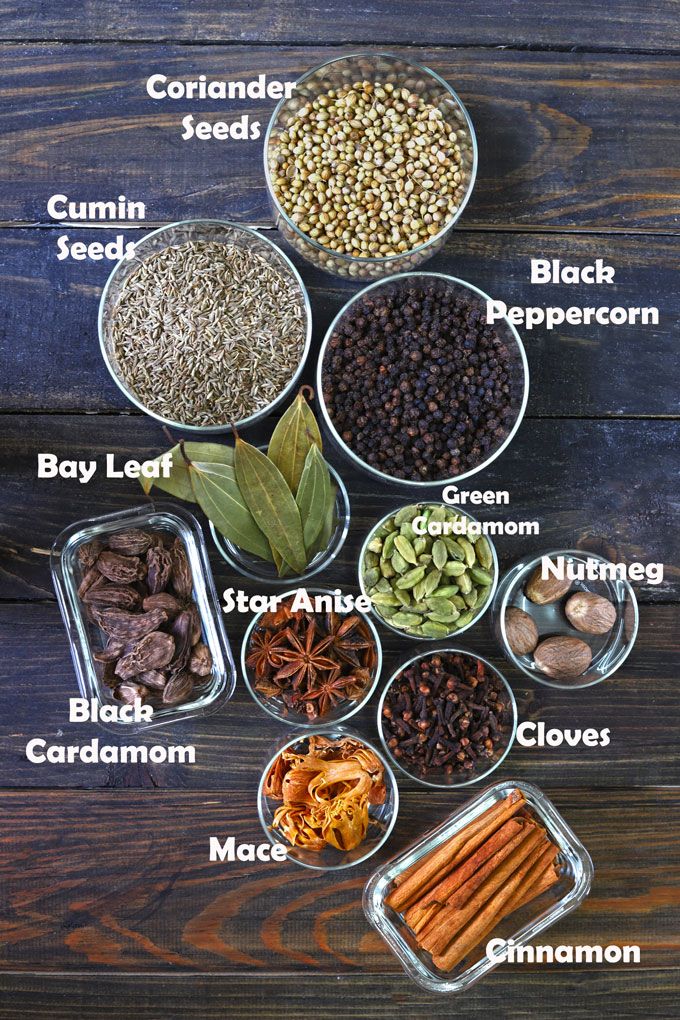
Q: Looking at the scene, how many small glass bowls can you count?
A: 6